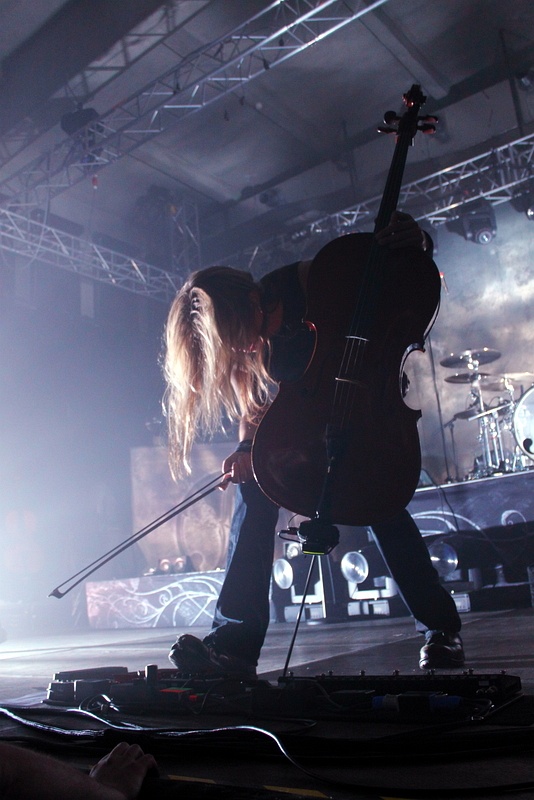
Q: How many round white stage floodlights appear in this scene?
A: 3